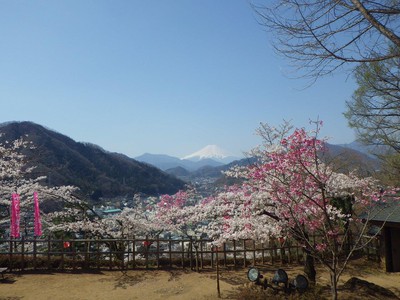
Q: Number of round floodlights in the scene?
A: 3